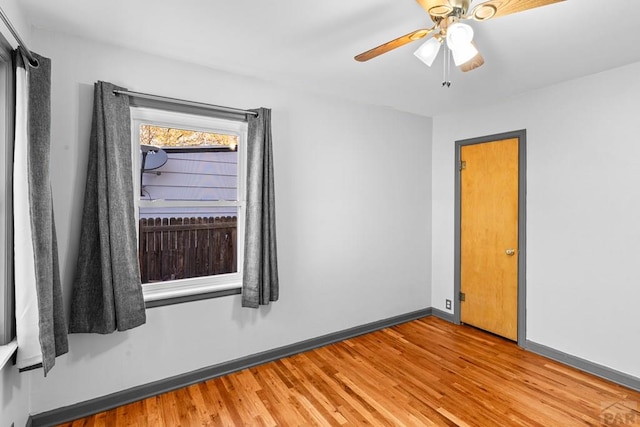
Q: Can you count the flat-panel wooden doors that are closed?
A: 1